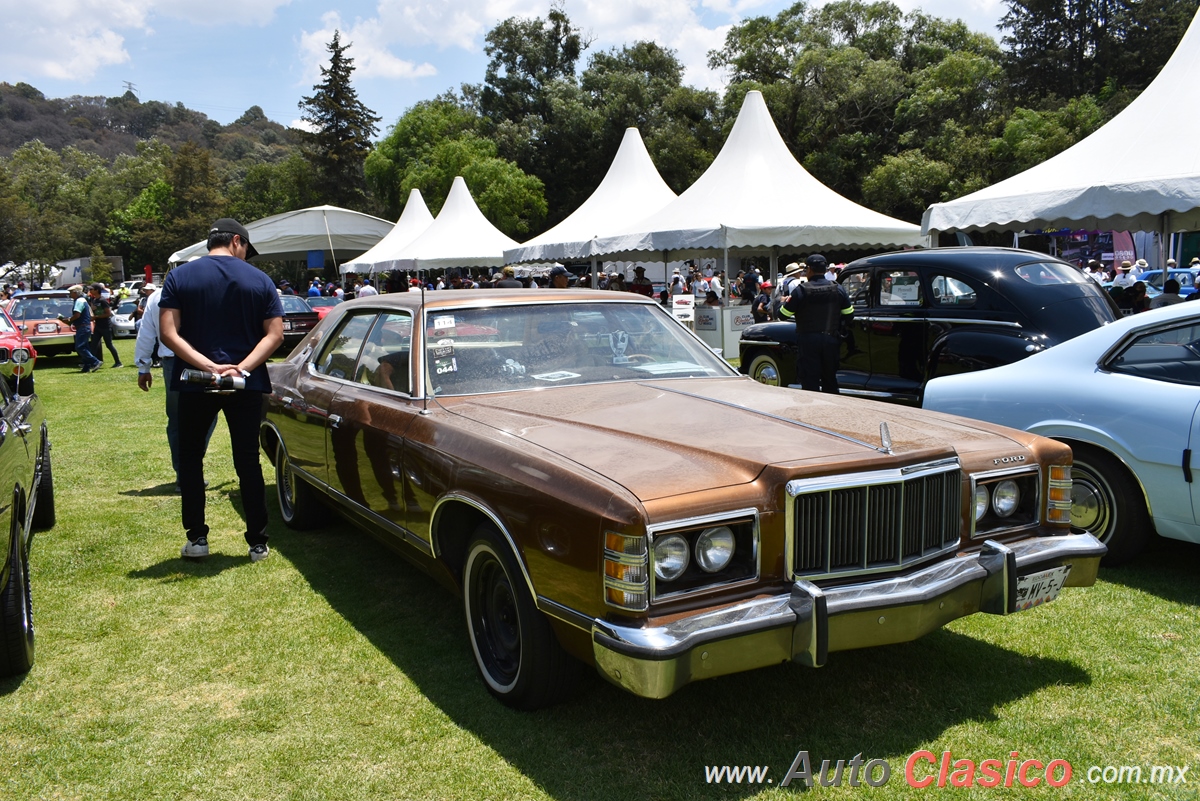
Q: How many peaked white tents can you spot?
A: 5